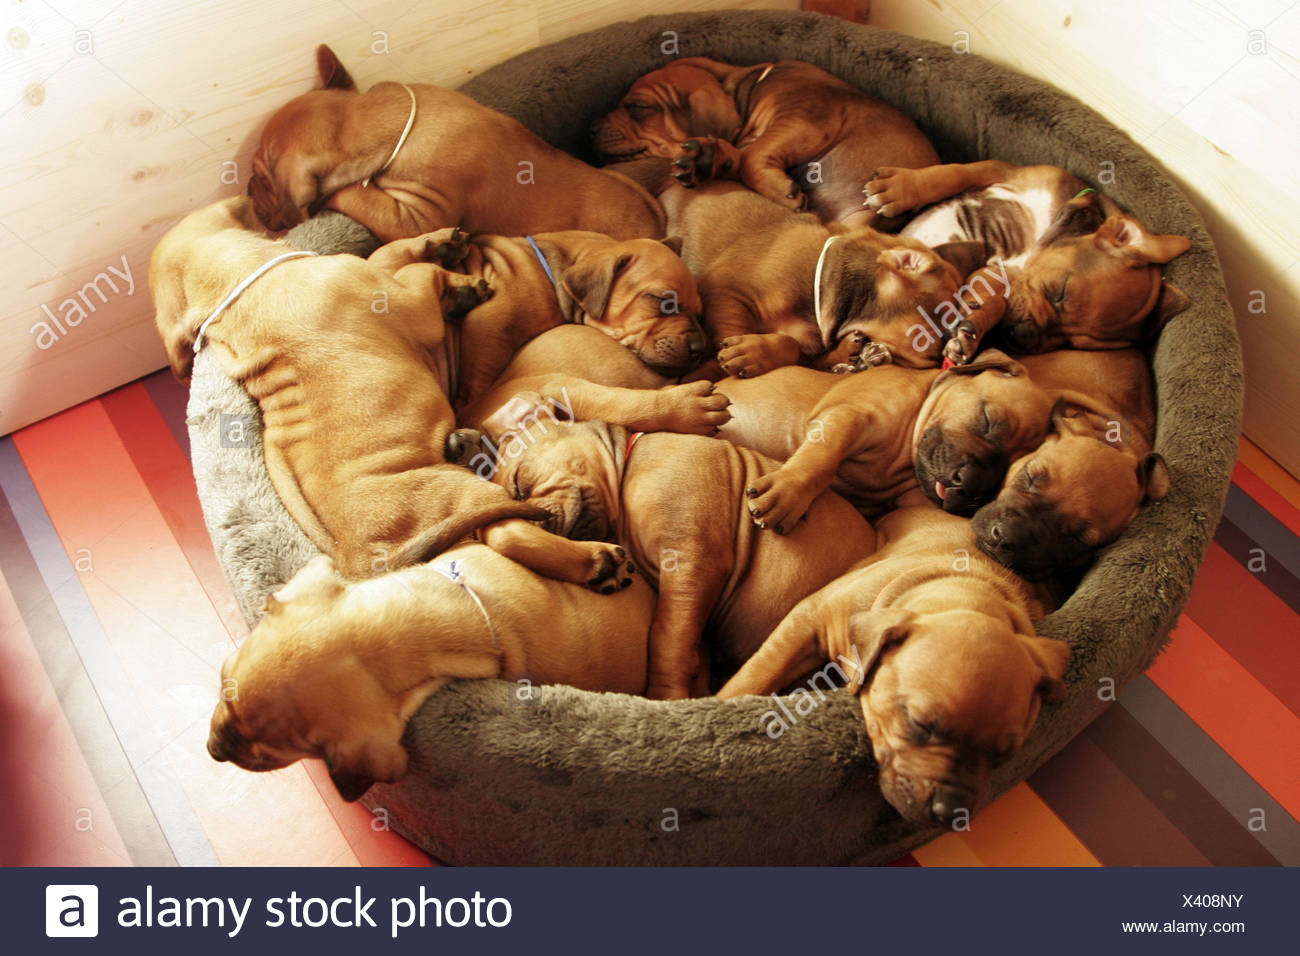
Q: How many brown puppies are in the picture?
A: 12